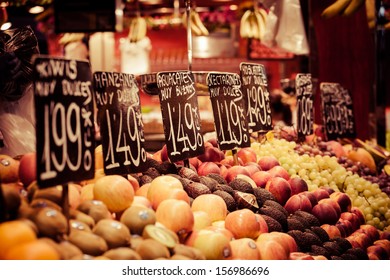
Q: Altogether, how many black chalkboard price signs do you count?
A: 7